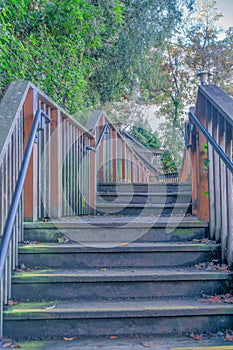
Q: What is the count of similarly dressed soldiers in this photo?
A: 0